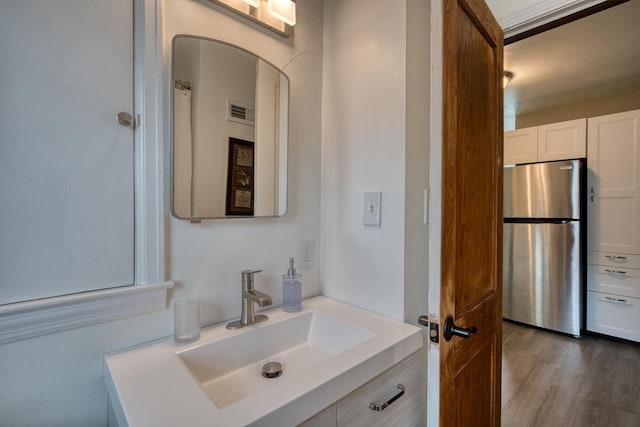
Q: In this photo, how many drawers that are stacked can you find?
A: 3